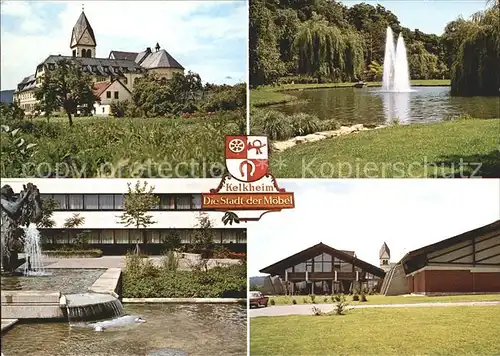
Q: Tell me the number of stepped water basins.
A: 2